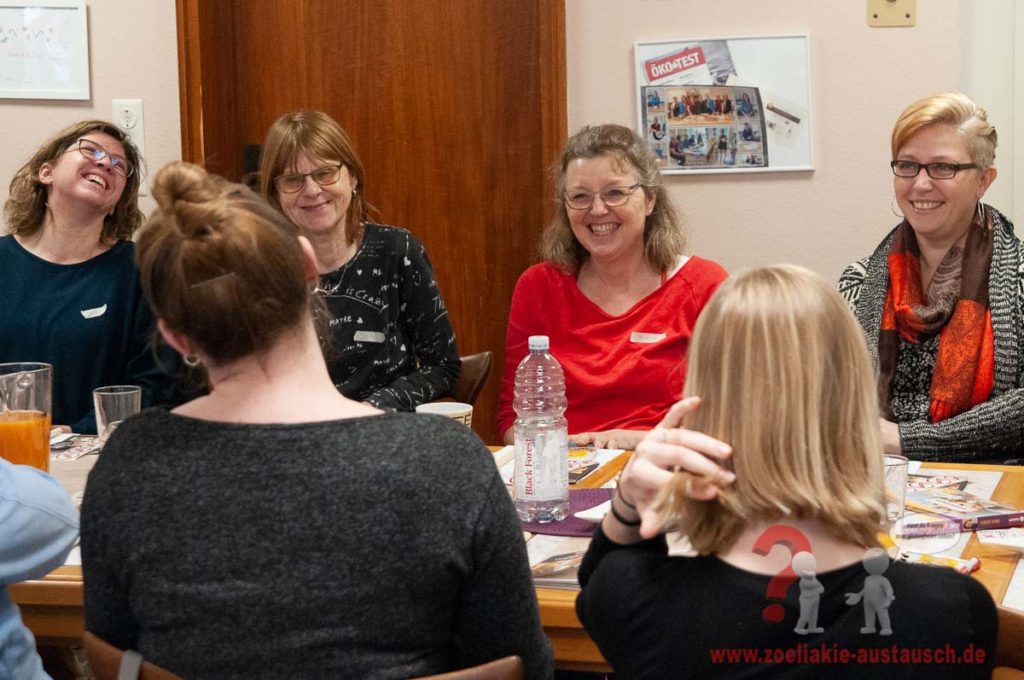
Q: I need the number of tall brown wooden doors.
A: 1